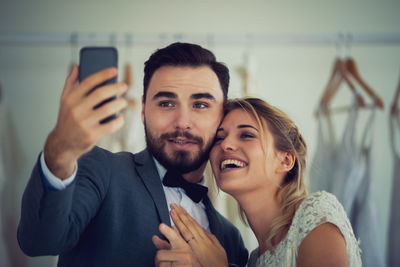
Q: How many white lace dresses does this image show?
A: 1